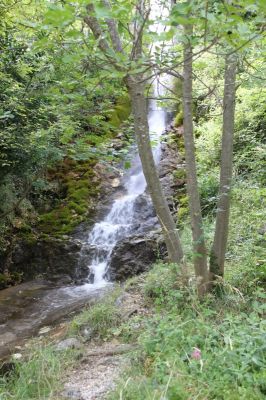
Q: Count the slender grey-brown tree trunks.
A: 3